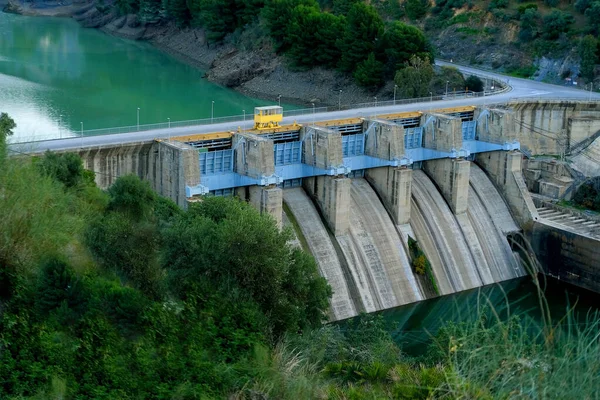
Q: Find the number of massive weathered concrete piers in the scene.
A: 6